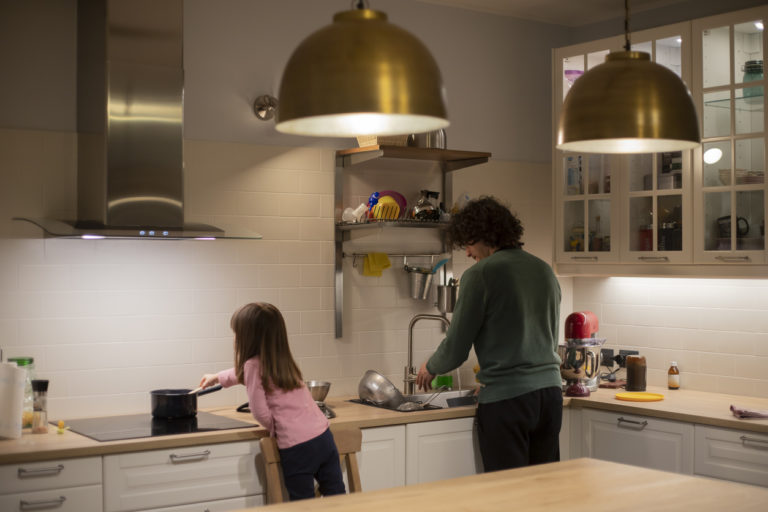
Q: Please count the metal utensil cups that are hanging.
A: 2